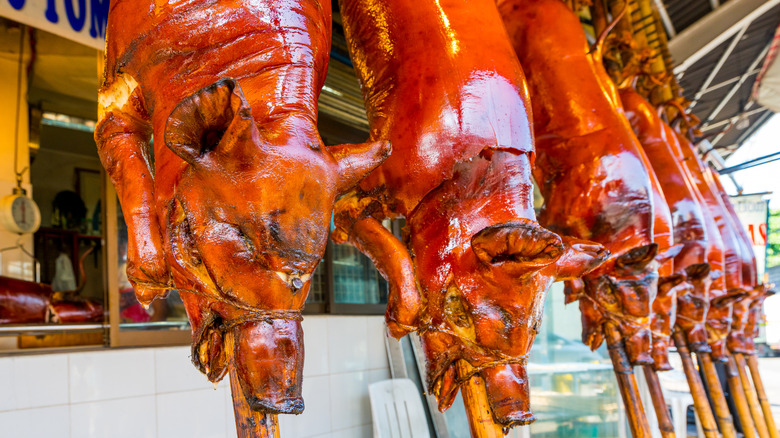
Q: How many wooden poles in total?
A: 9